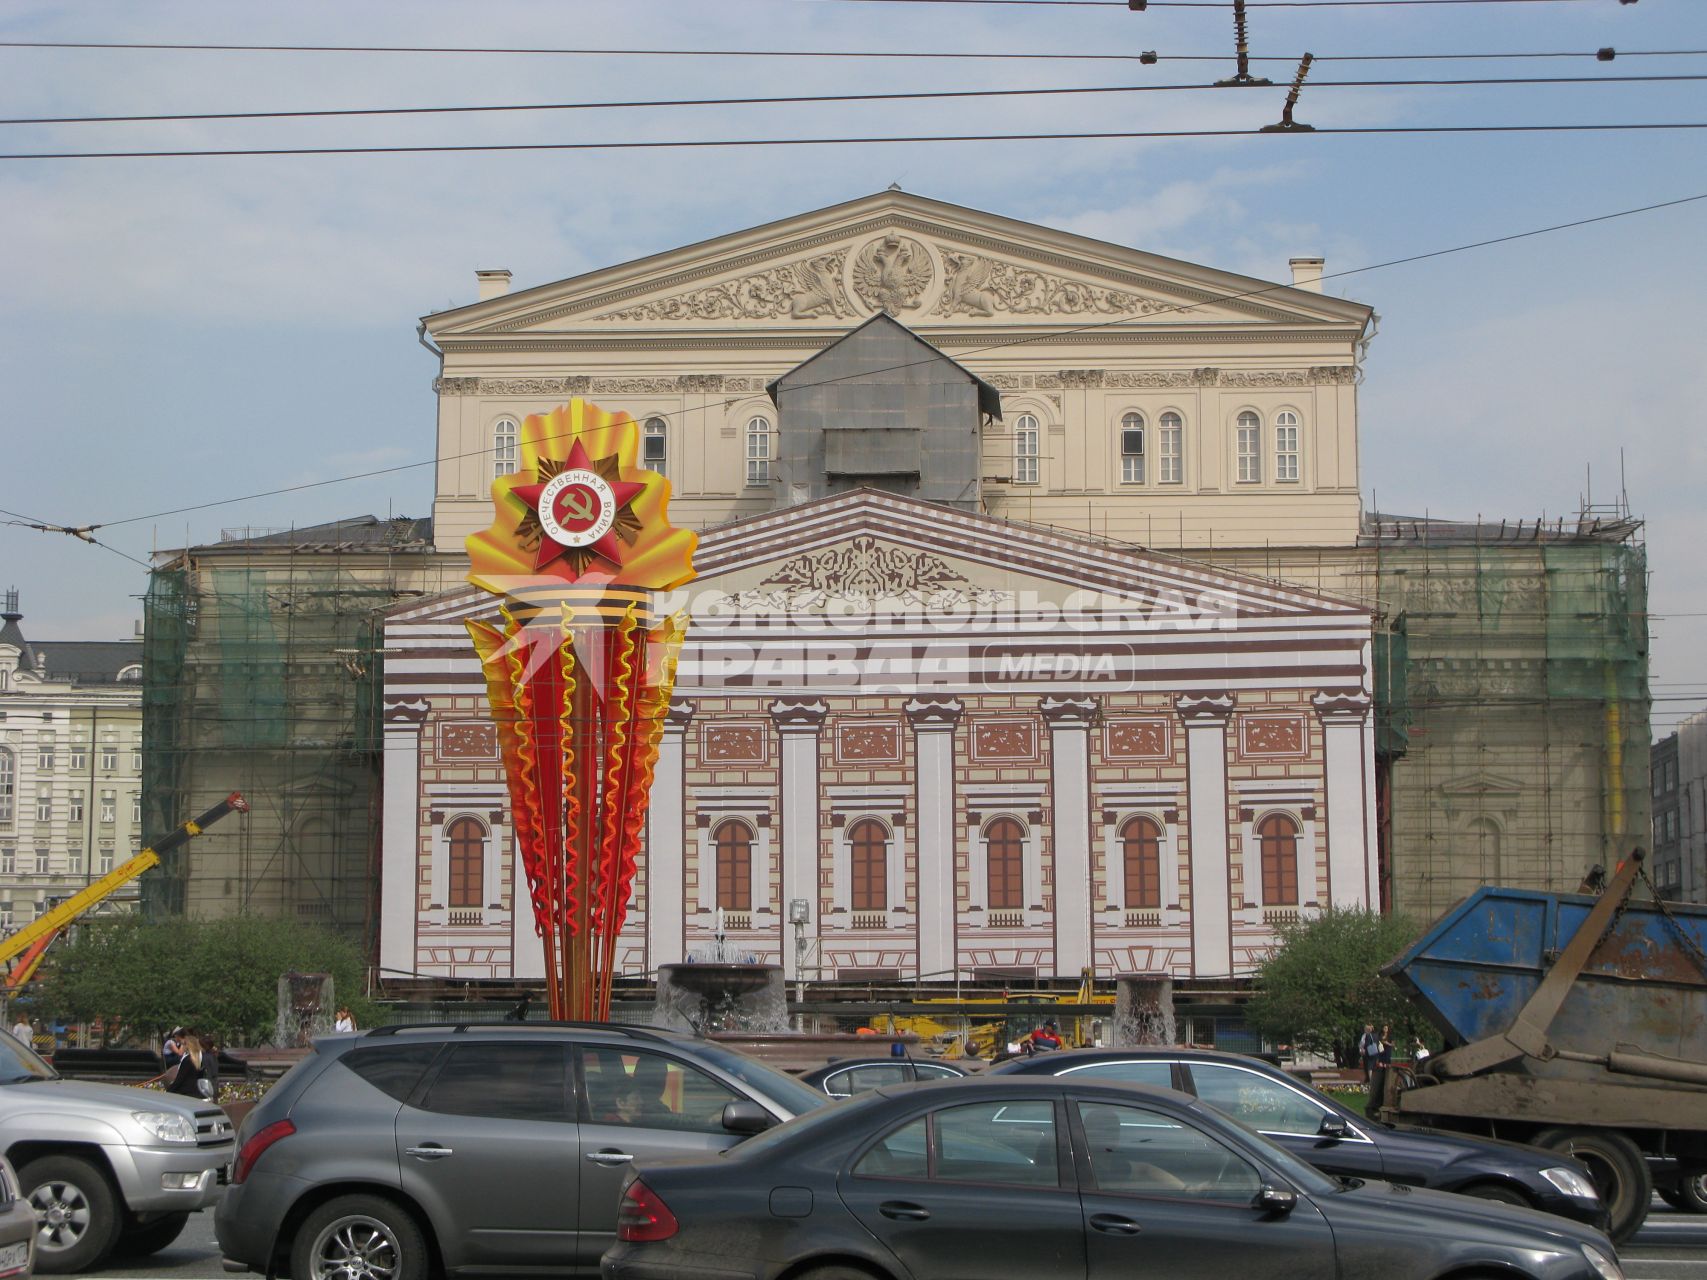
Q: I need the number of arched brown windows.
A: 6